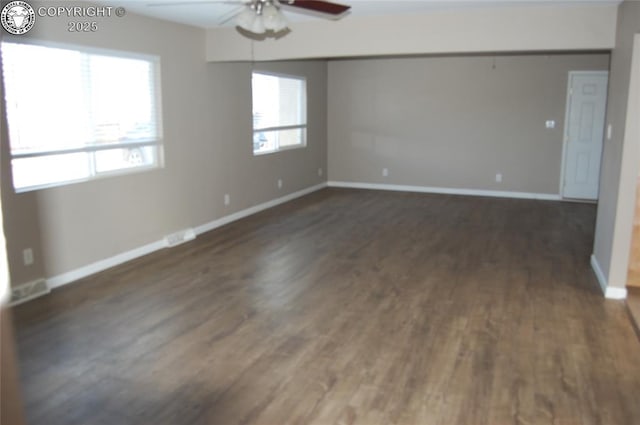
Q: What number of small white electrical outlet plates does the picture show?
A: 6